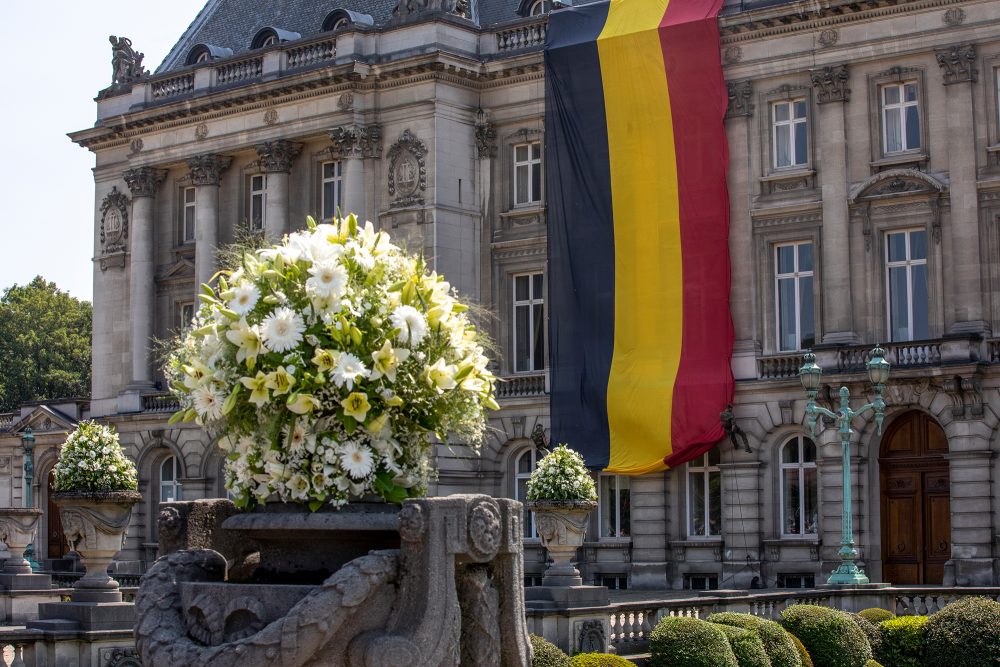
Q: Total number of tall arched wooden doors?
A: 1